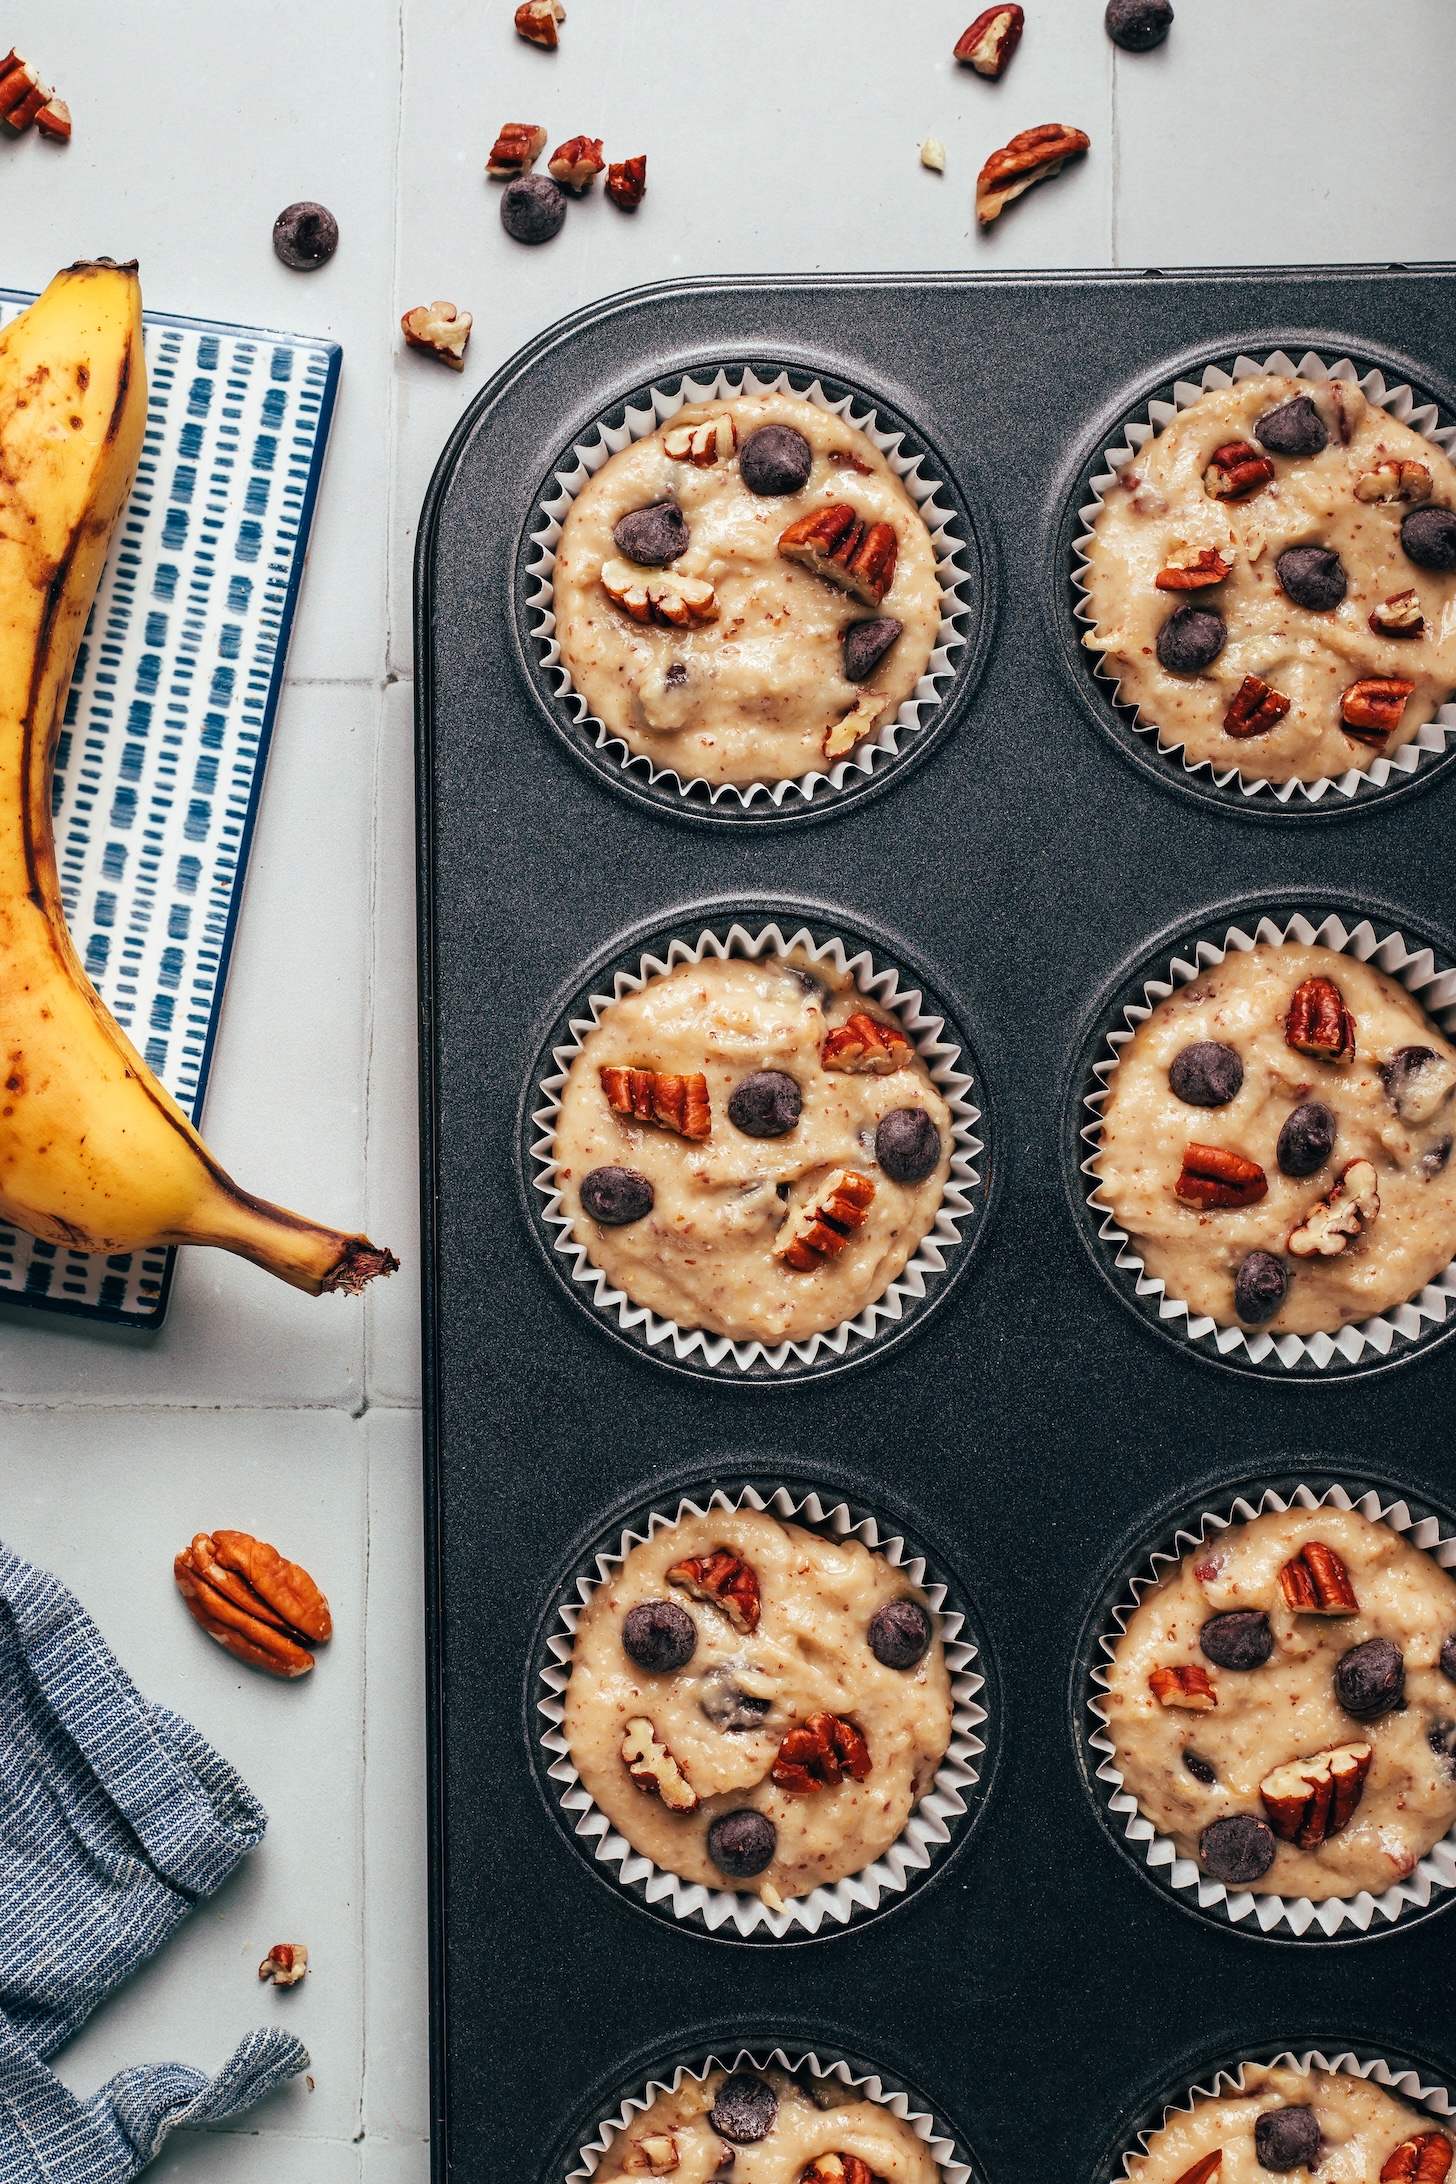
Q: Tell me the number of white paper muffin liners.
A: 8